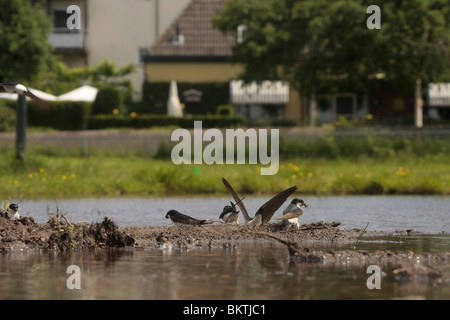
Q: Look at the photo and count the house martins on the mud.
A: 5